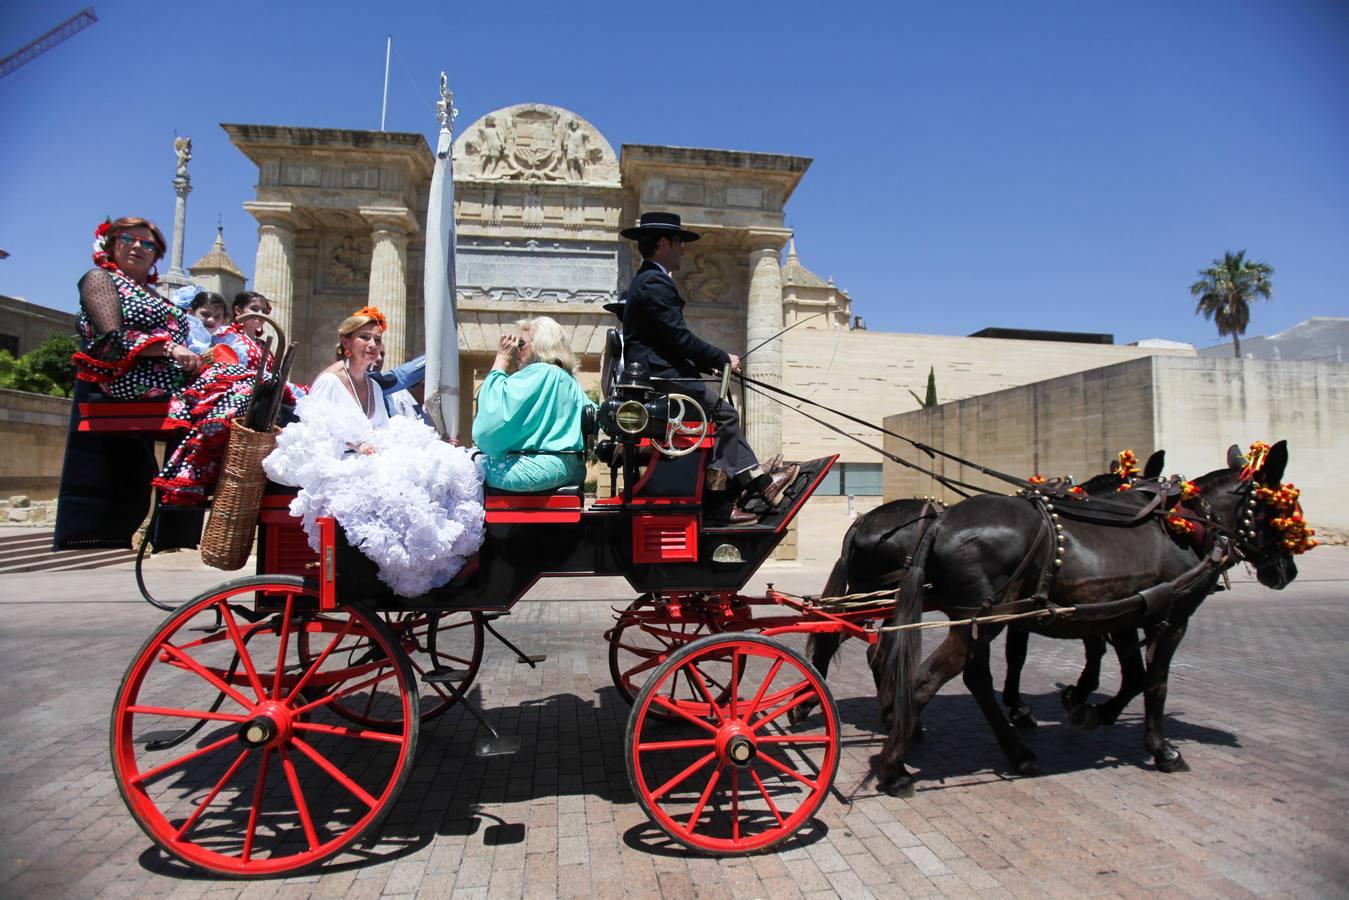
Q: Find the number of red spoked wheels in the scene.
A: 4